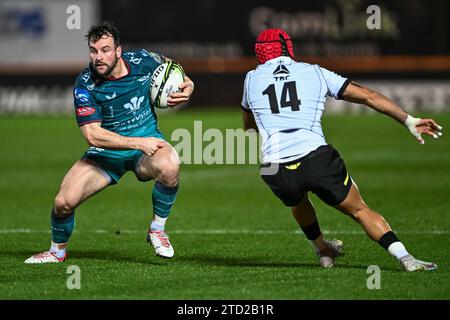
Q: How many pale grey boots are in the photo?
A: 2